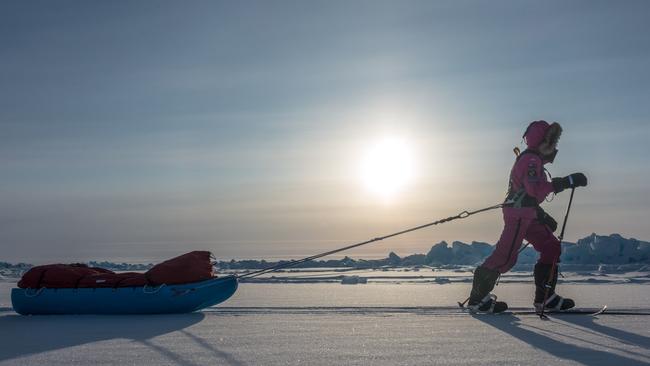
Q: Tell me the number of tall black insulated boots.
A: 2